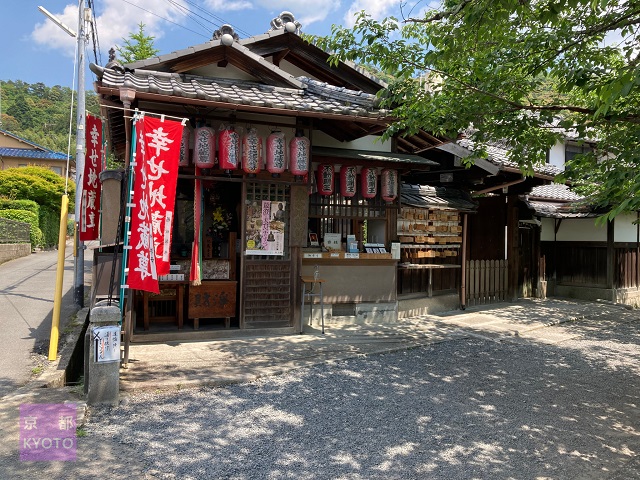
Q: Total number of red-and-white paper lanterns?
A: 10